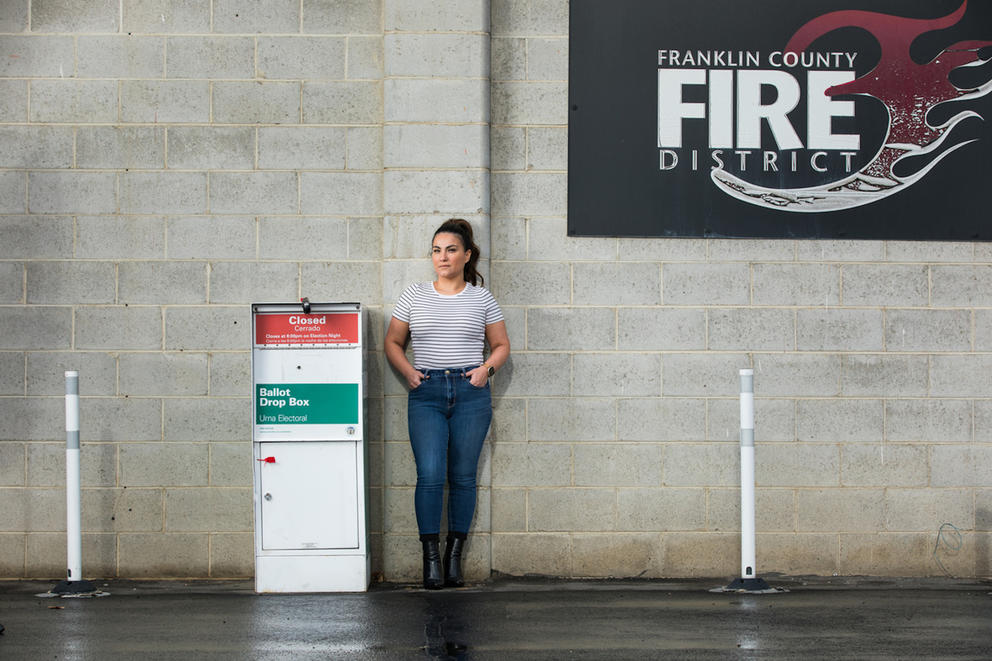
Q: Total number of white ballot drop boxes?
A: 1